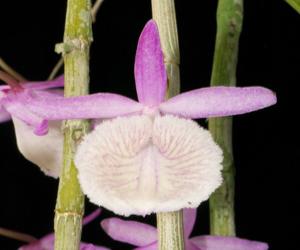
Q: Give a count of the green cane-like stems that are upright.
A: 3